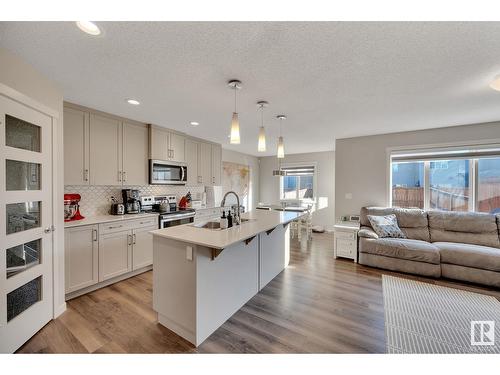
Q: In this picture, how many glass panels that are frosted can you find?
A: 5